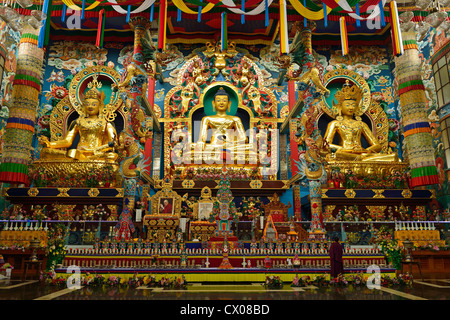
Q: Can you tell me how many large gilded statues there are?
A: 3